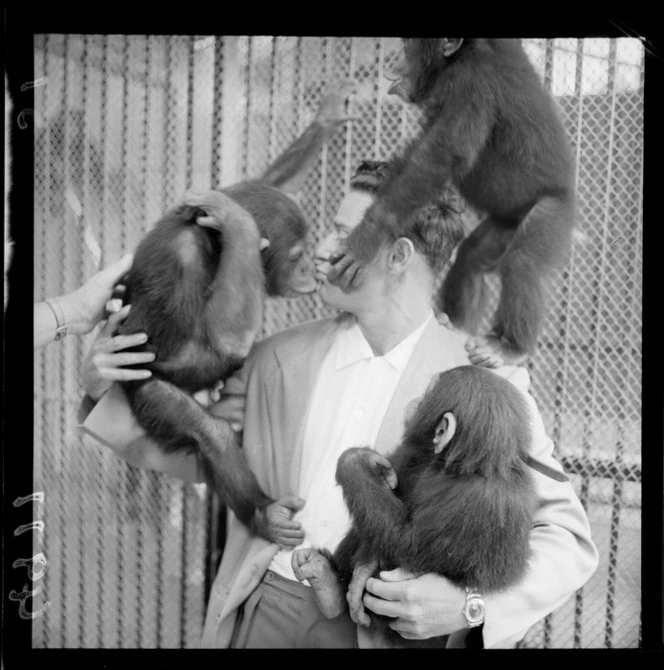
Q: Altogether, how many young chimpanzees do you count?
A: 3